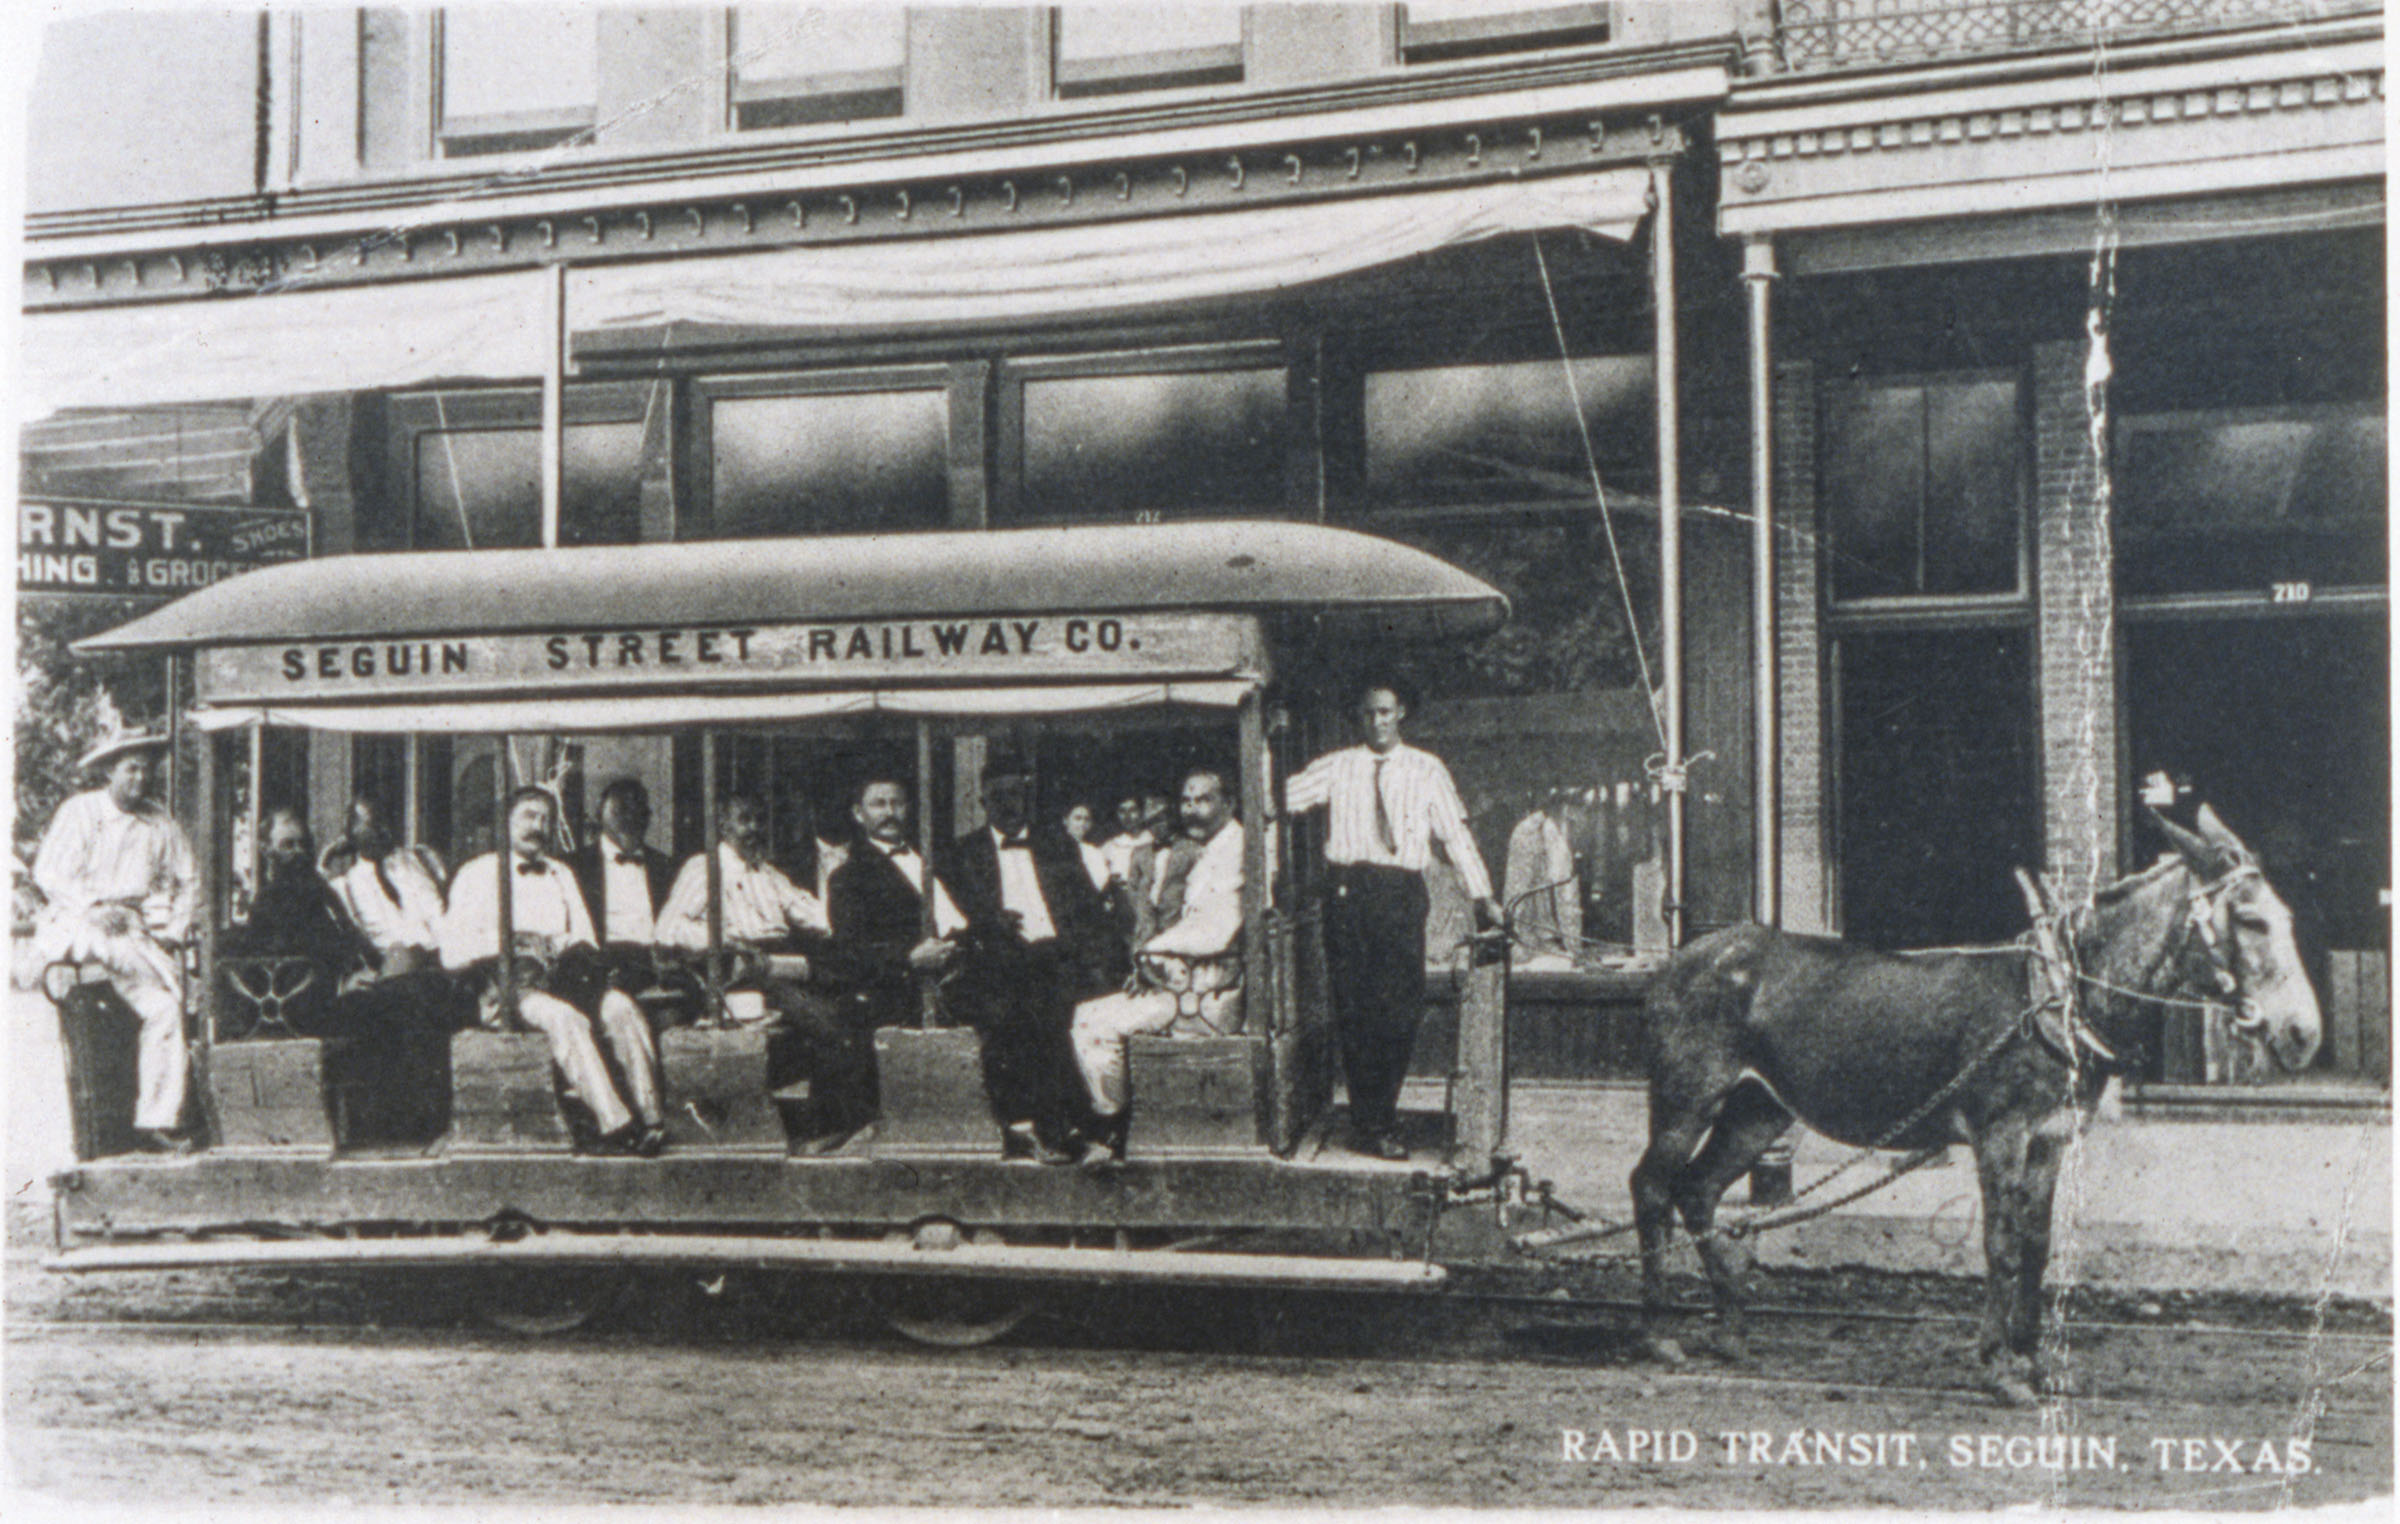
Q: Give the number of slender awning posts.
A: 3